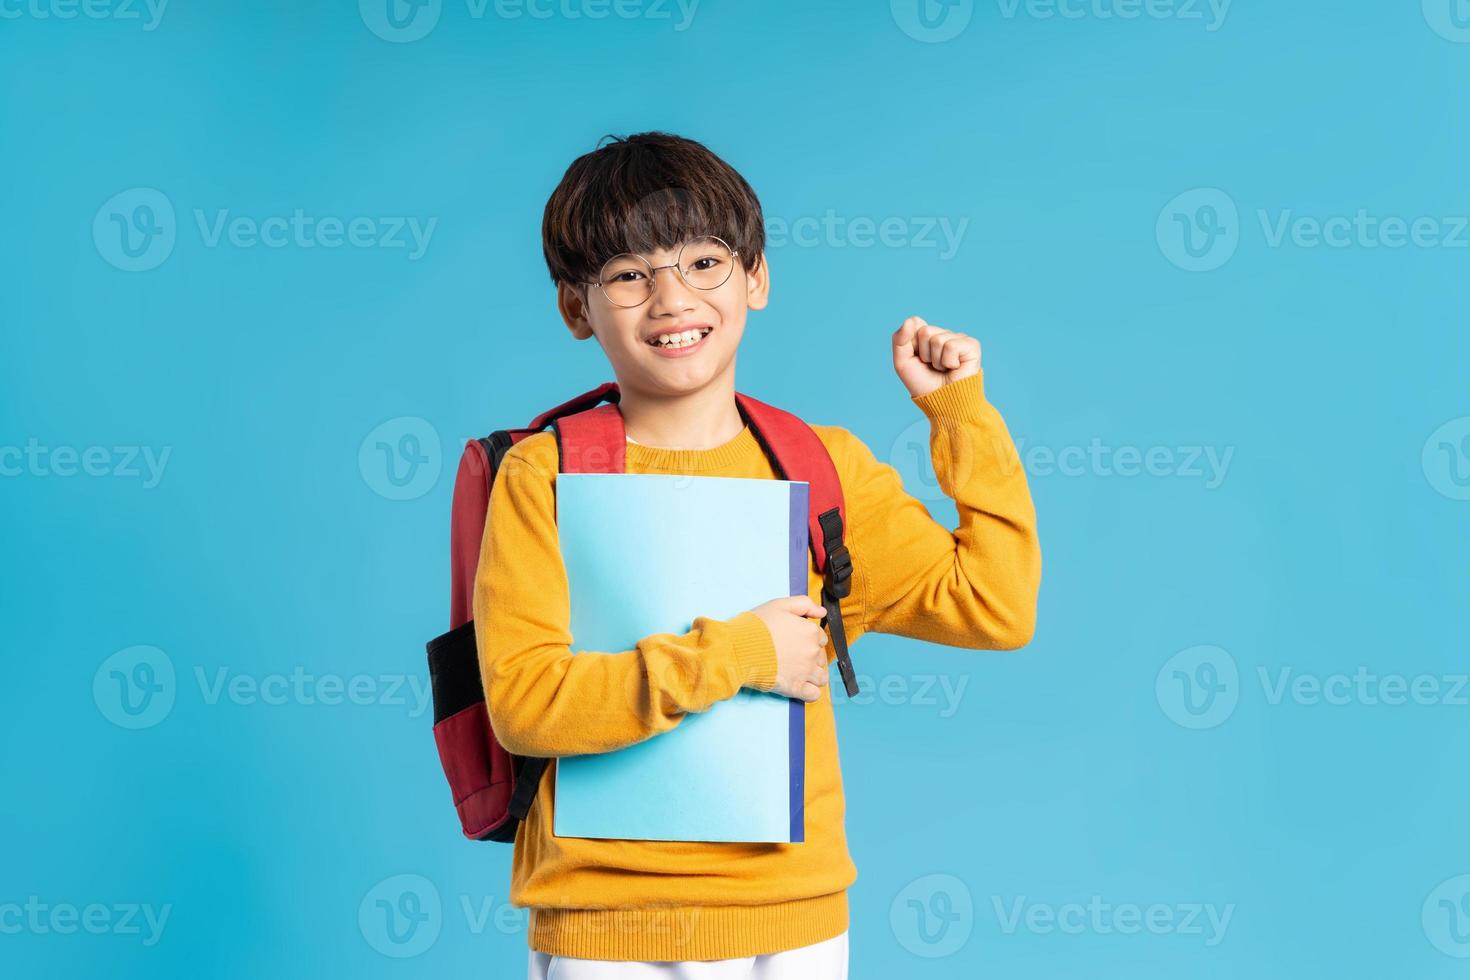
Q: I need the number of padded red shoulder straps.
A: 2